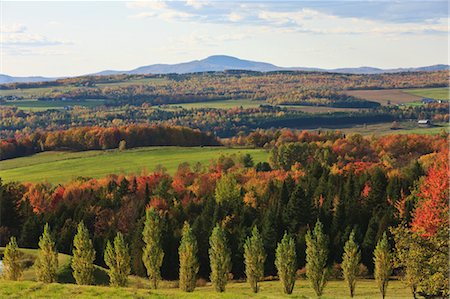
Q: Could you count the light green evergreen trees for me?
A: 12